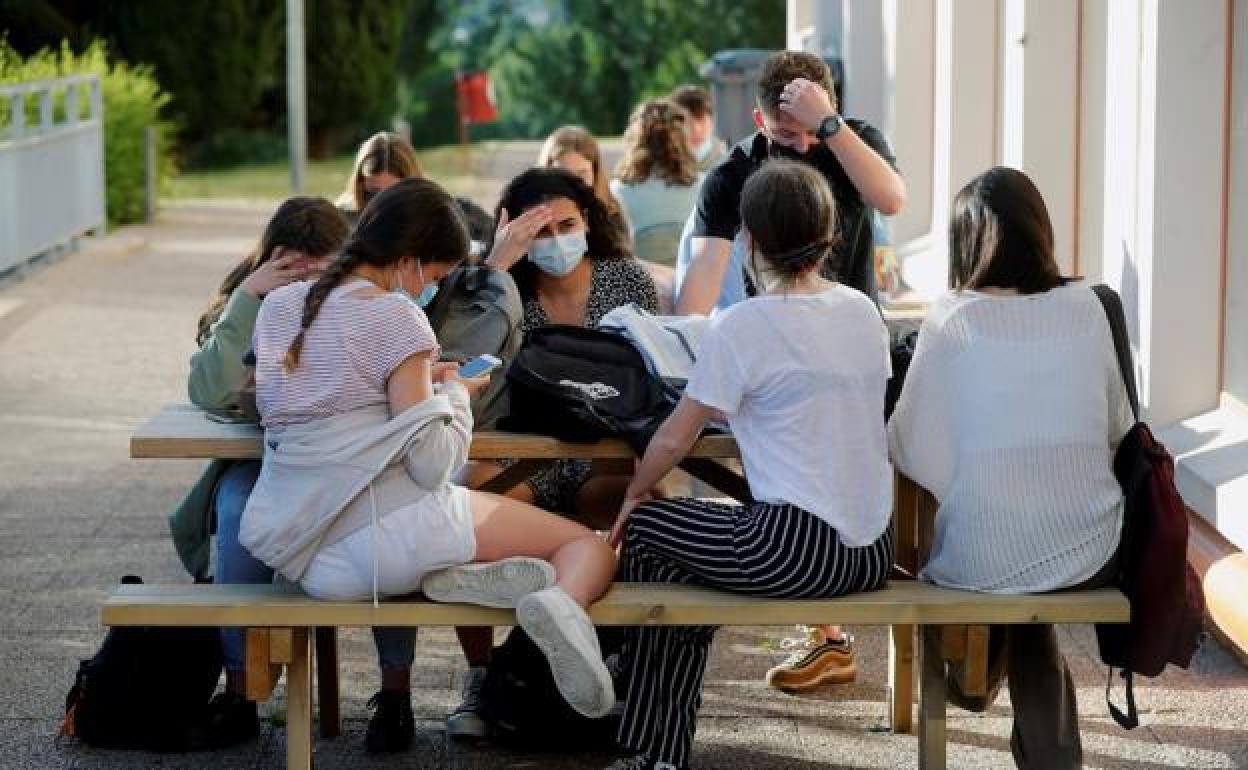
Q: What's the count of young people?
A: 10